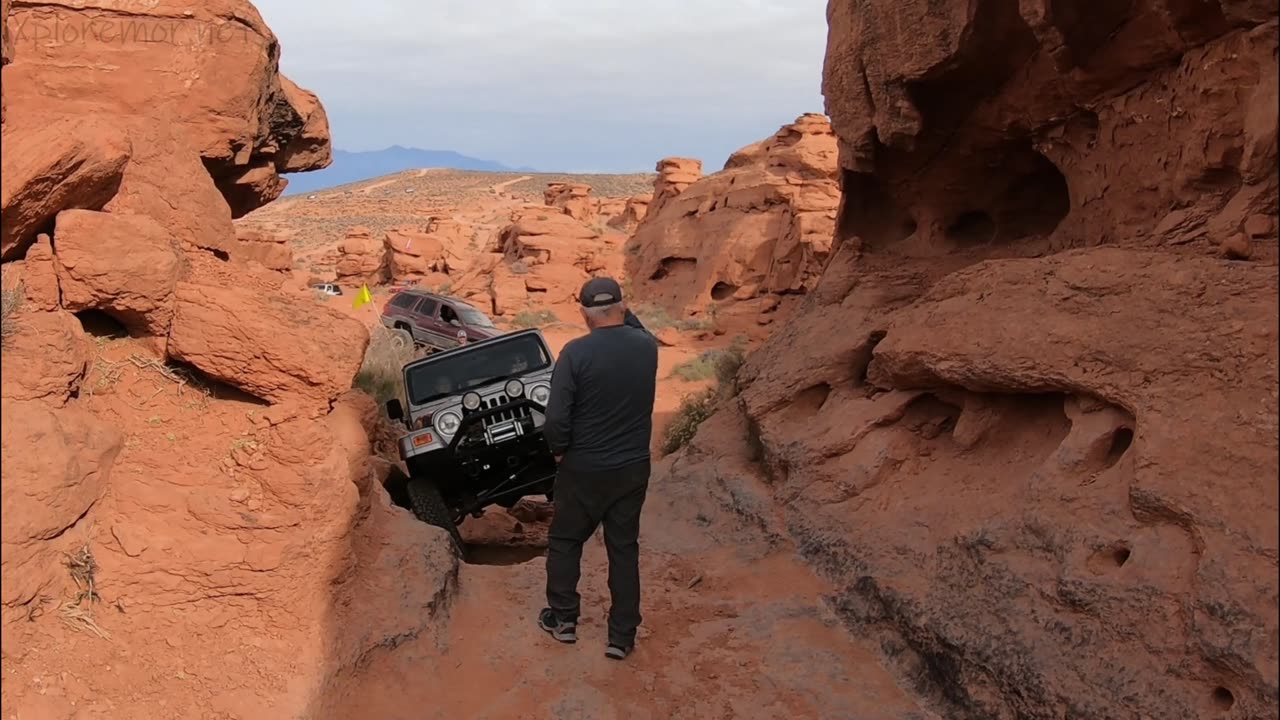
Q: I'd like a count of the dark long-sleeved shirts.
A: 1